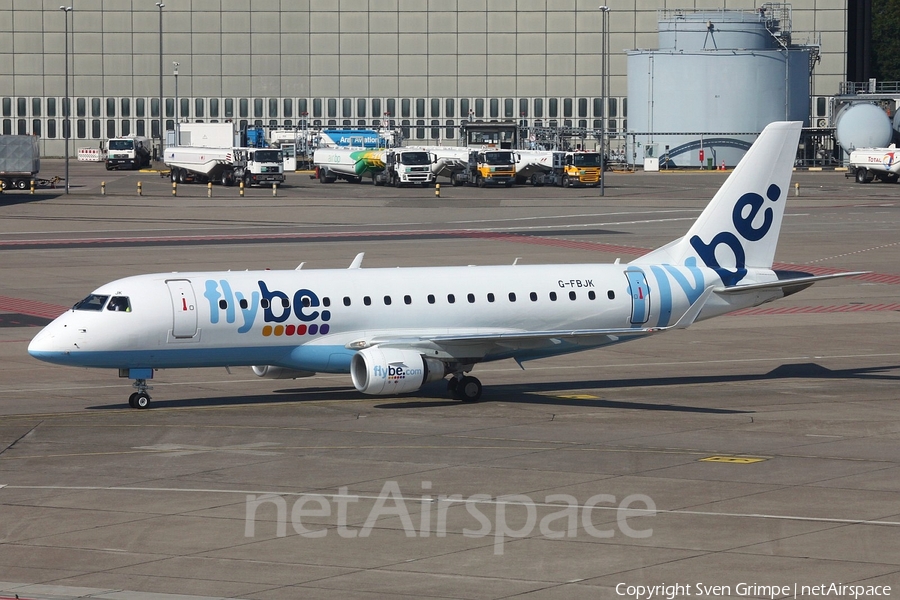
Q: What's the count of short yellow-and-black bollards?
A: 10